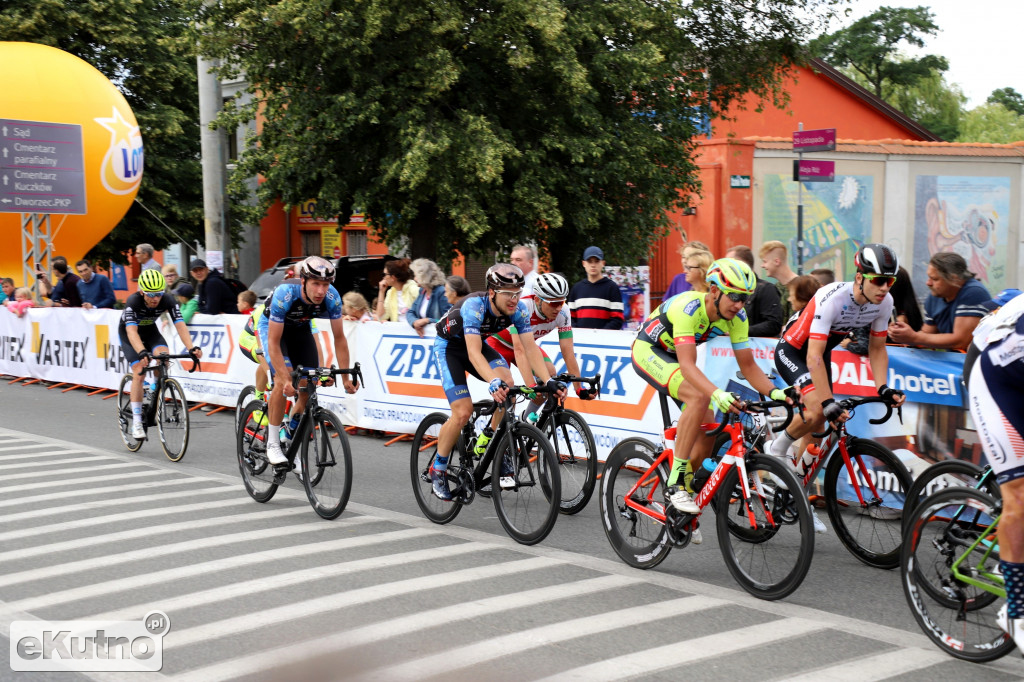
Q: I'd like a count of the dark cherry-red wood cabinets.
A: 0